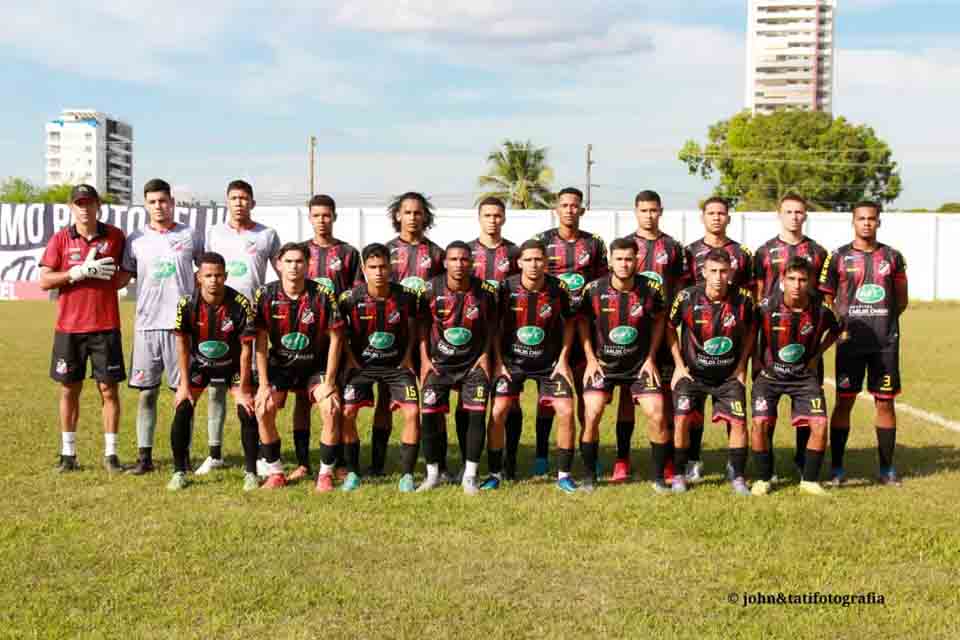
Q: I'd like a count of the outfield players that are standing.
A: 8